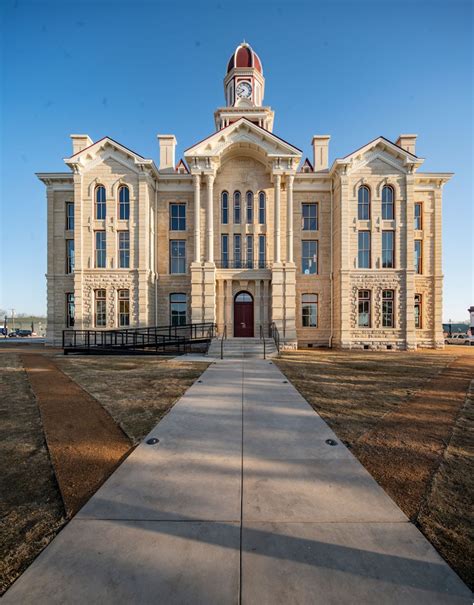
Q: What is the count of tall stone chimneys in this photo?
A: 4